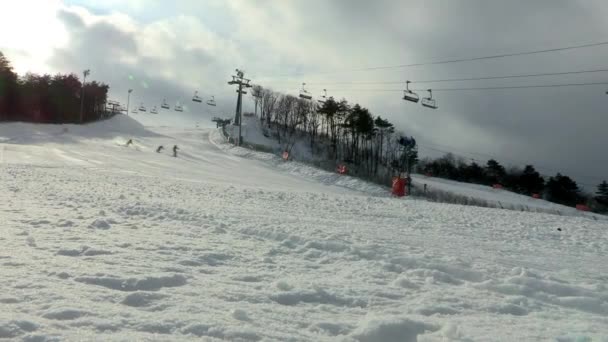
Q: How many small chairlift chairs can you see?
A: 11